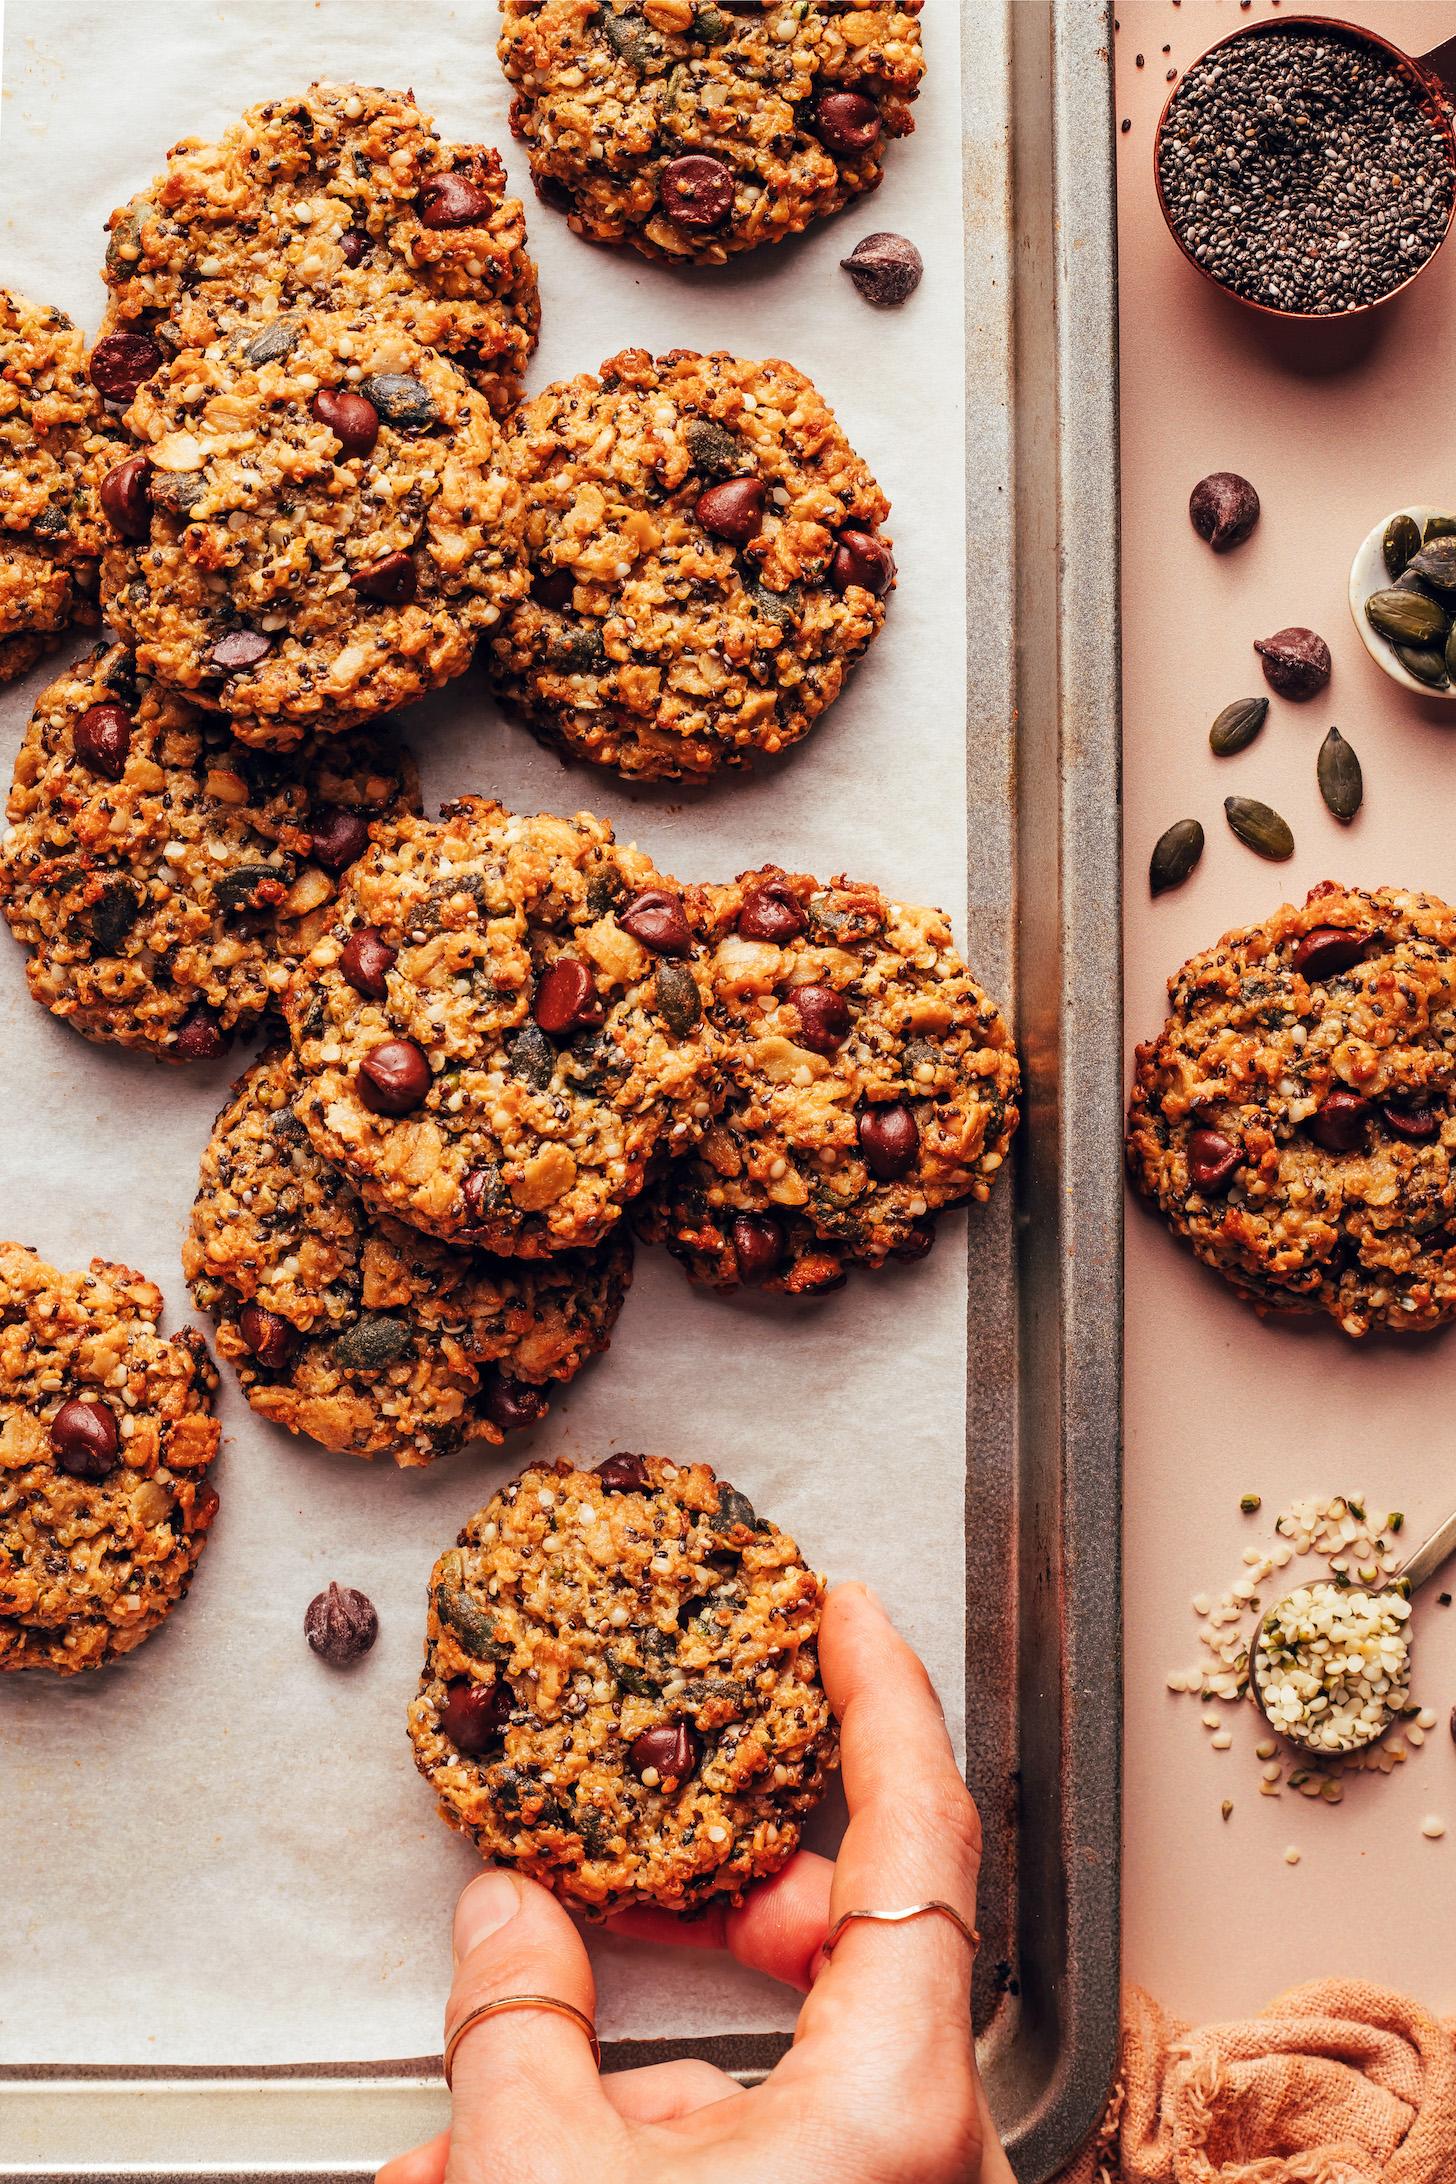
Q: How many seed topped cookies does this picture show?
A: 12